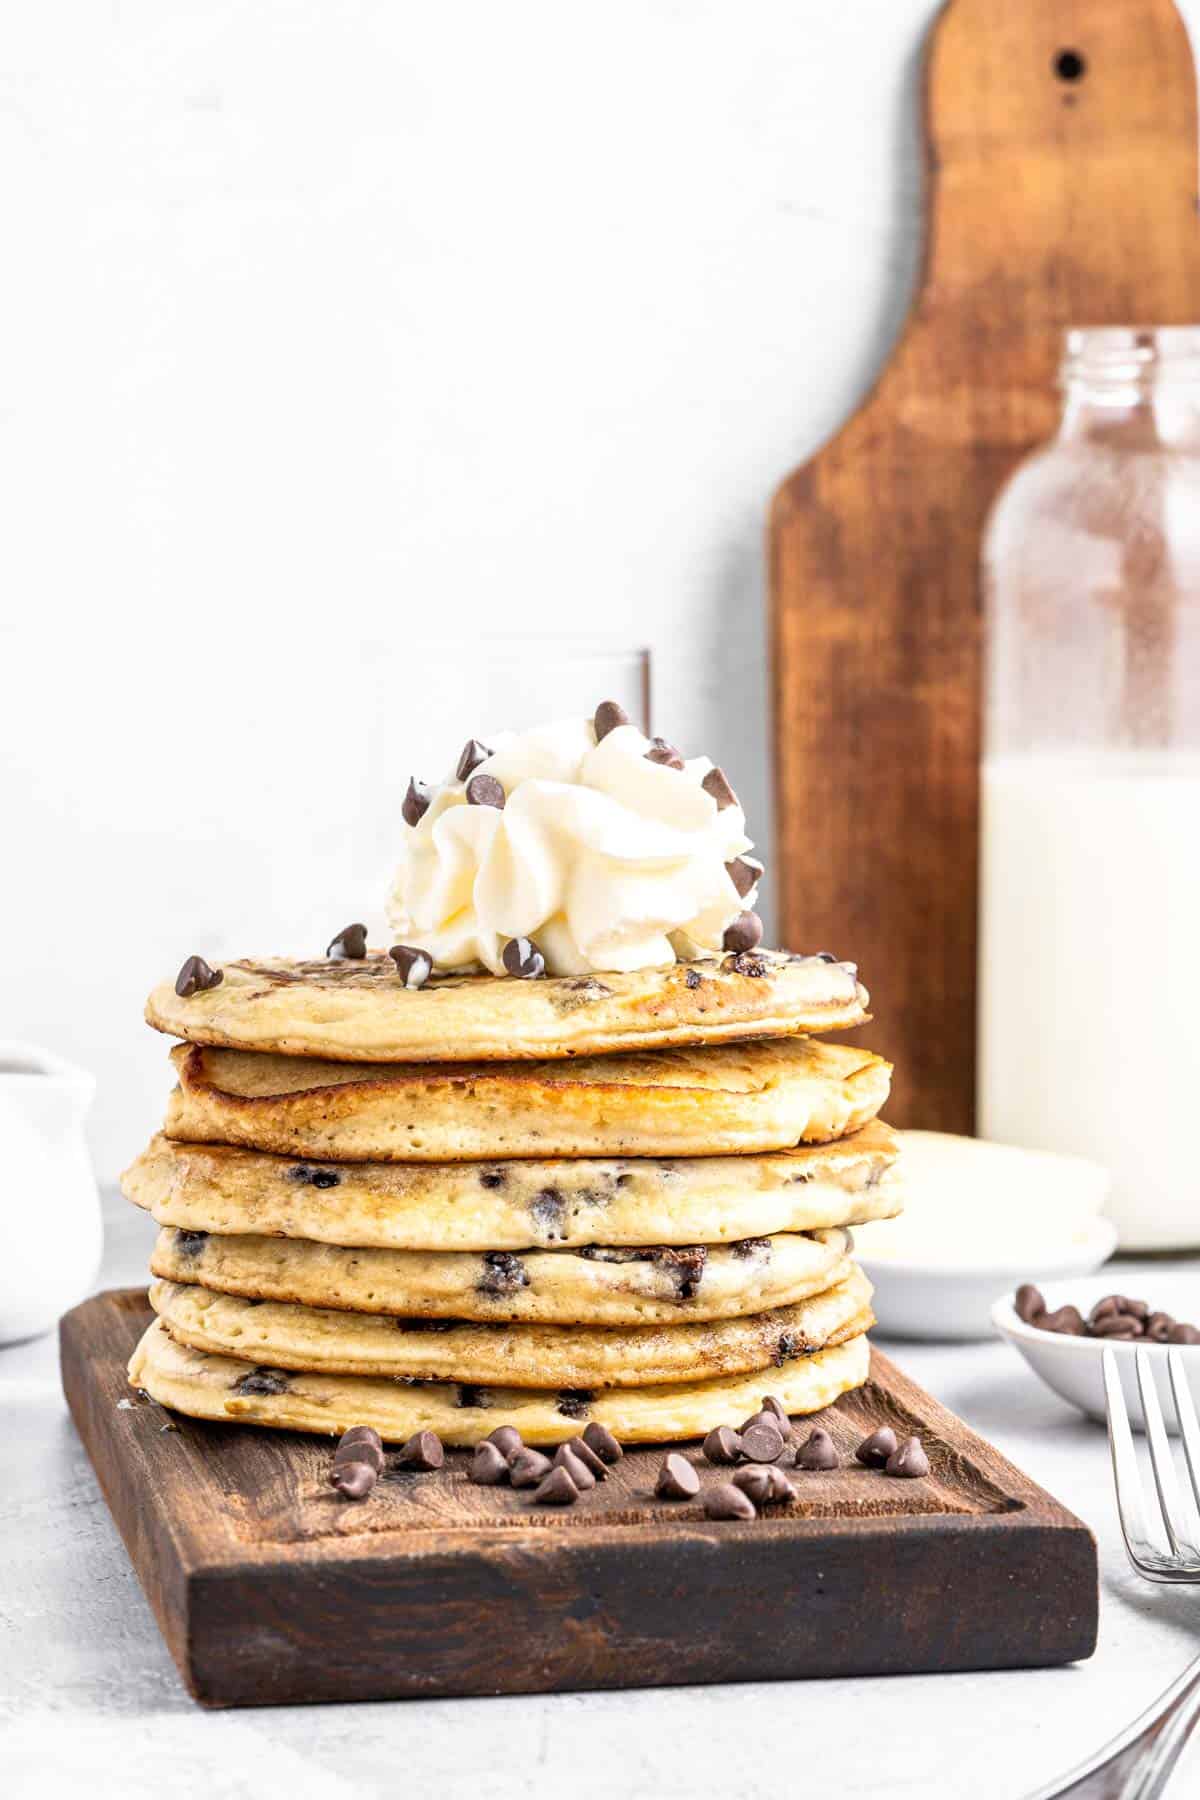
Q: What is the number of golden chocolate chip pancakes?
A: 6